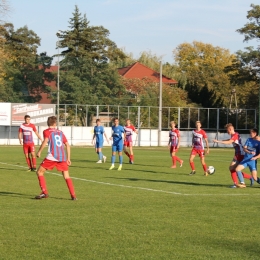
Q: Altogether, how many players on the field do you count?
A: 9